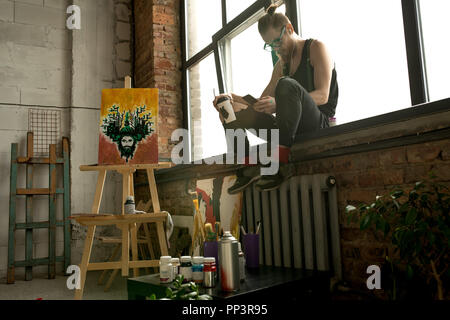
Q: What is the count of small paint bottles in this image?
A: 5